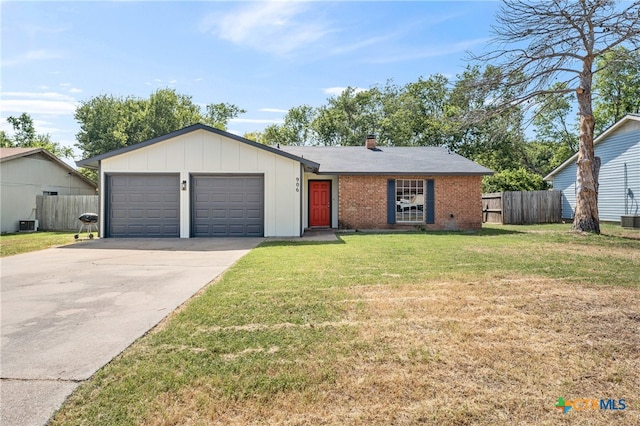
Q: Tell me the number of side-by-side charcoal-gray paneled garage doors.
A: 2